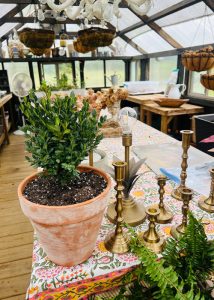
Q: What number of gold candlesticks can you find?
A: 6